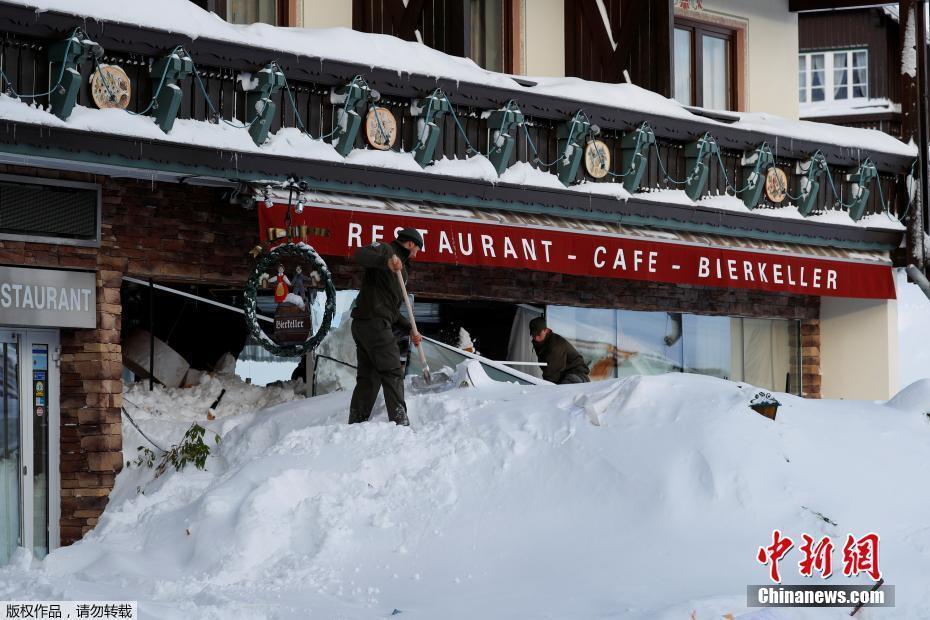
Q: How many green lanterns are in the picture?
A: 12